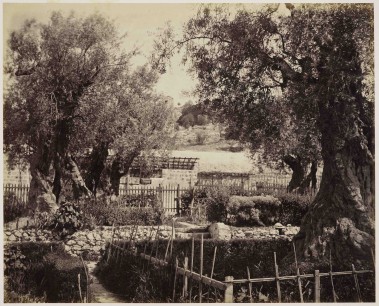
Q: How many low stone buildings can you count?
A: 1